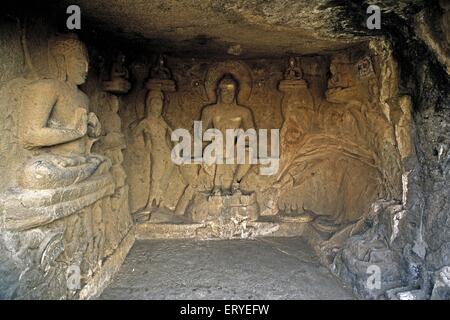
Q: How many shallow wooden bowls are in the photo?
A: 0